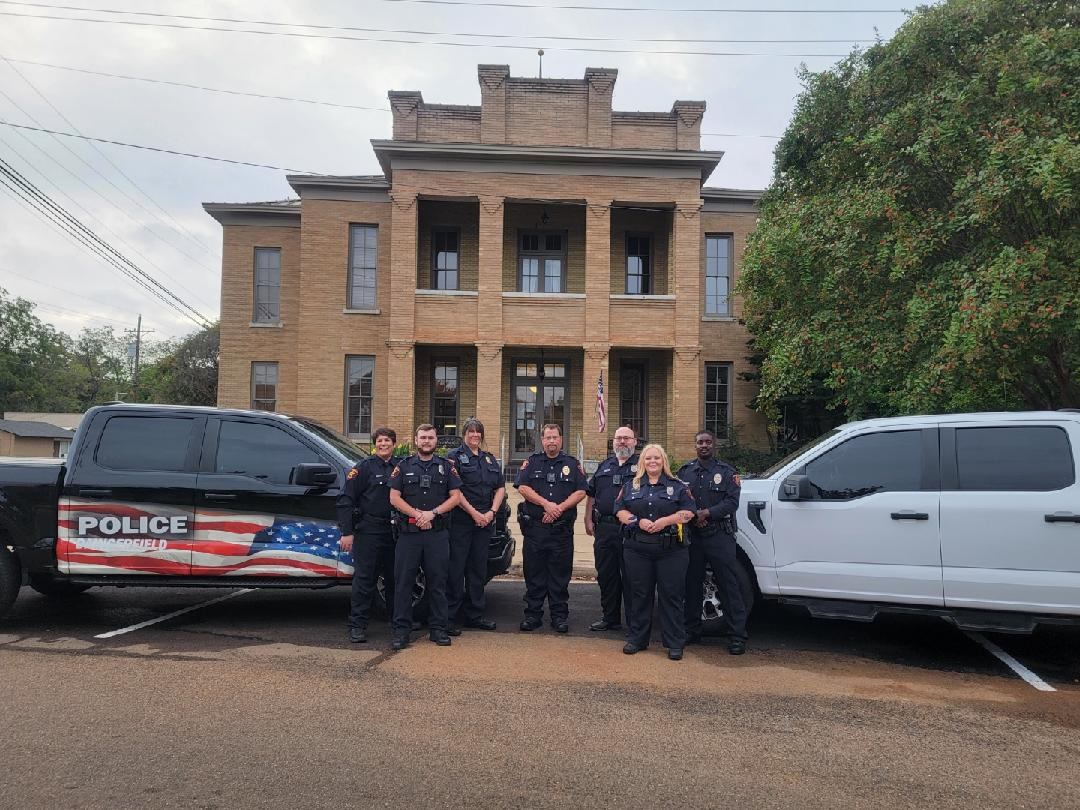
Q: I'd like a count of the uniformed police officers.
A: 7